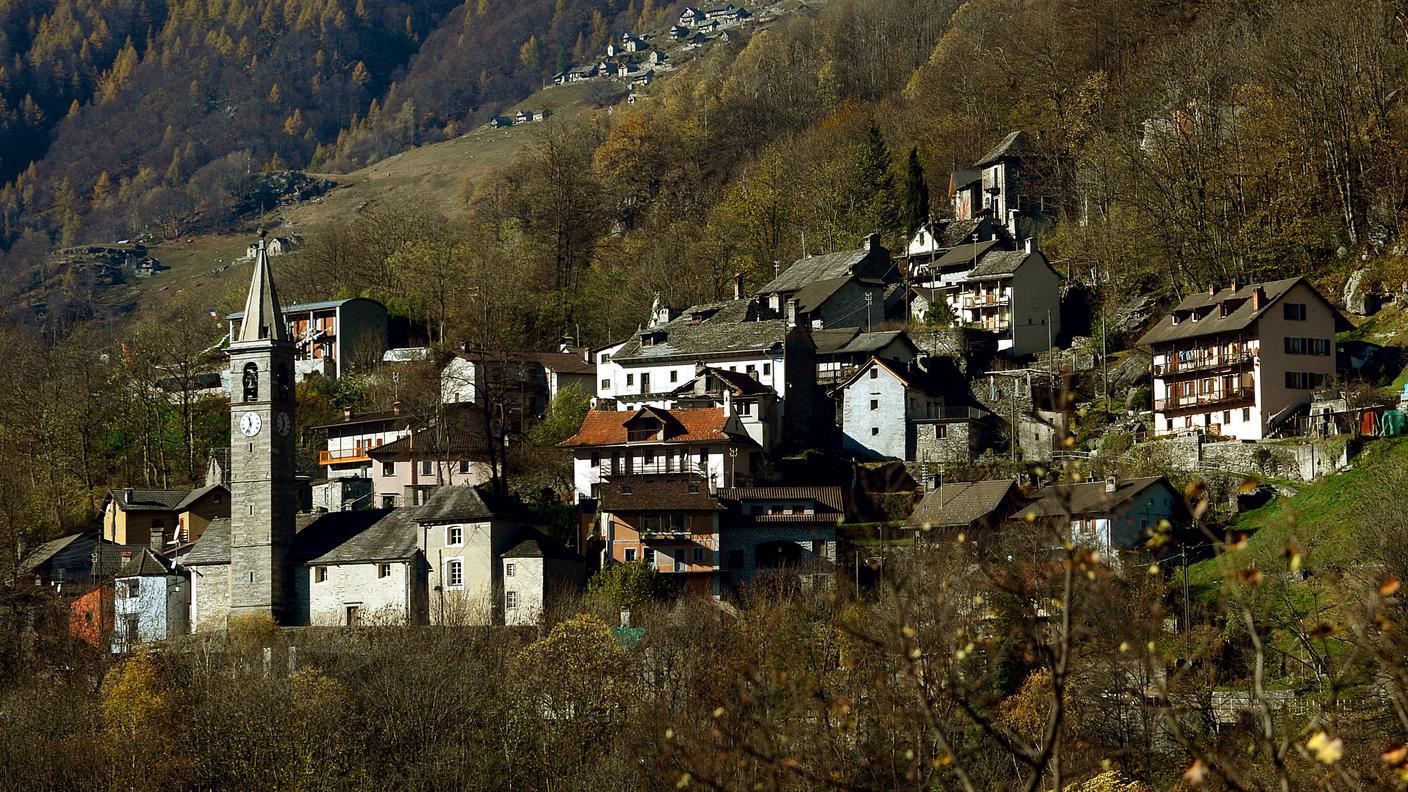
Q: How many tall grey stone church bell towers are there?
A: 1